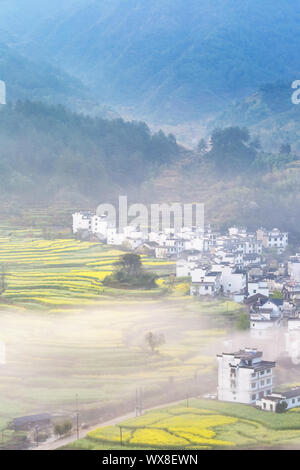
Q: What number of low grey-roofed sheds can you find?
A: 1